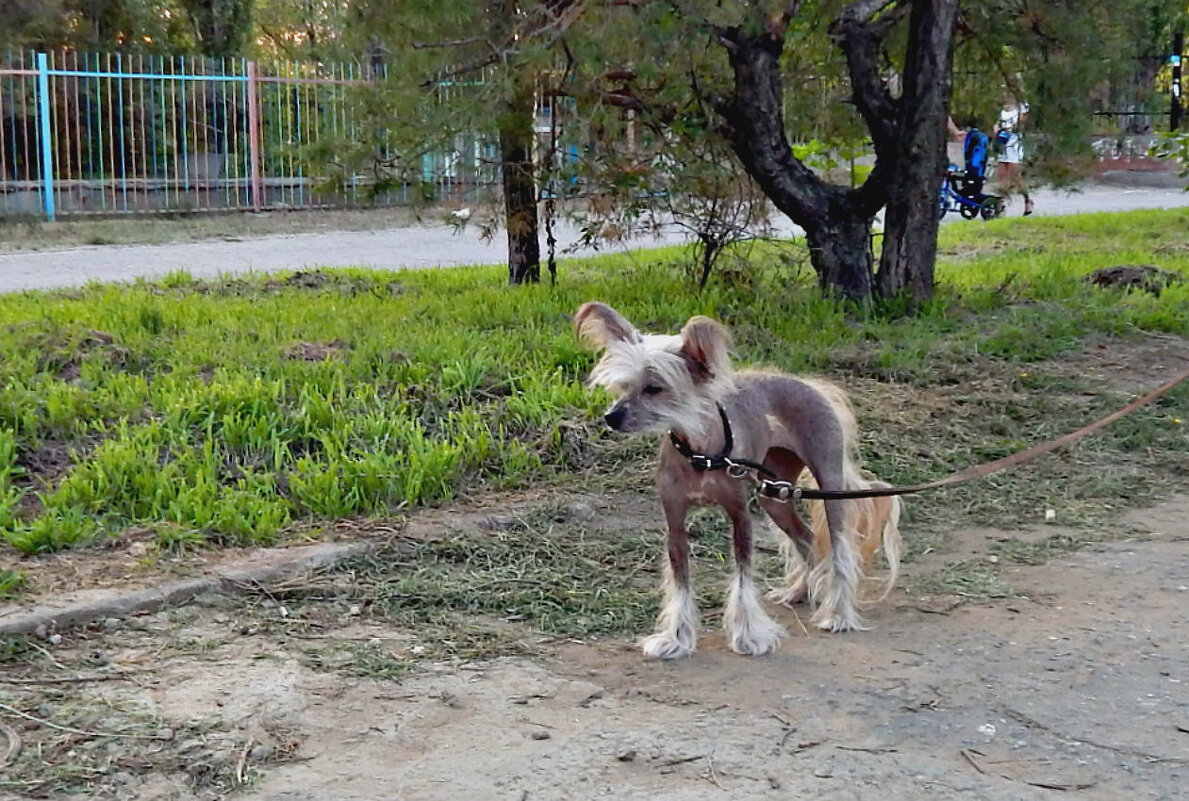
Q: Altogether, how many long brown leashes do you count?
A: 1